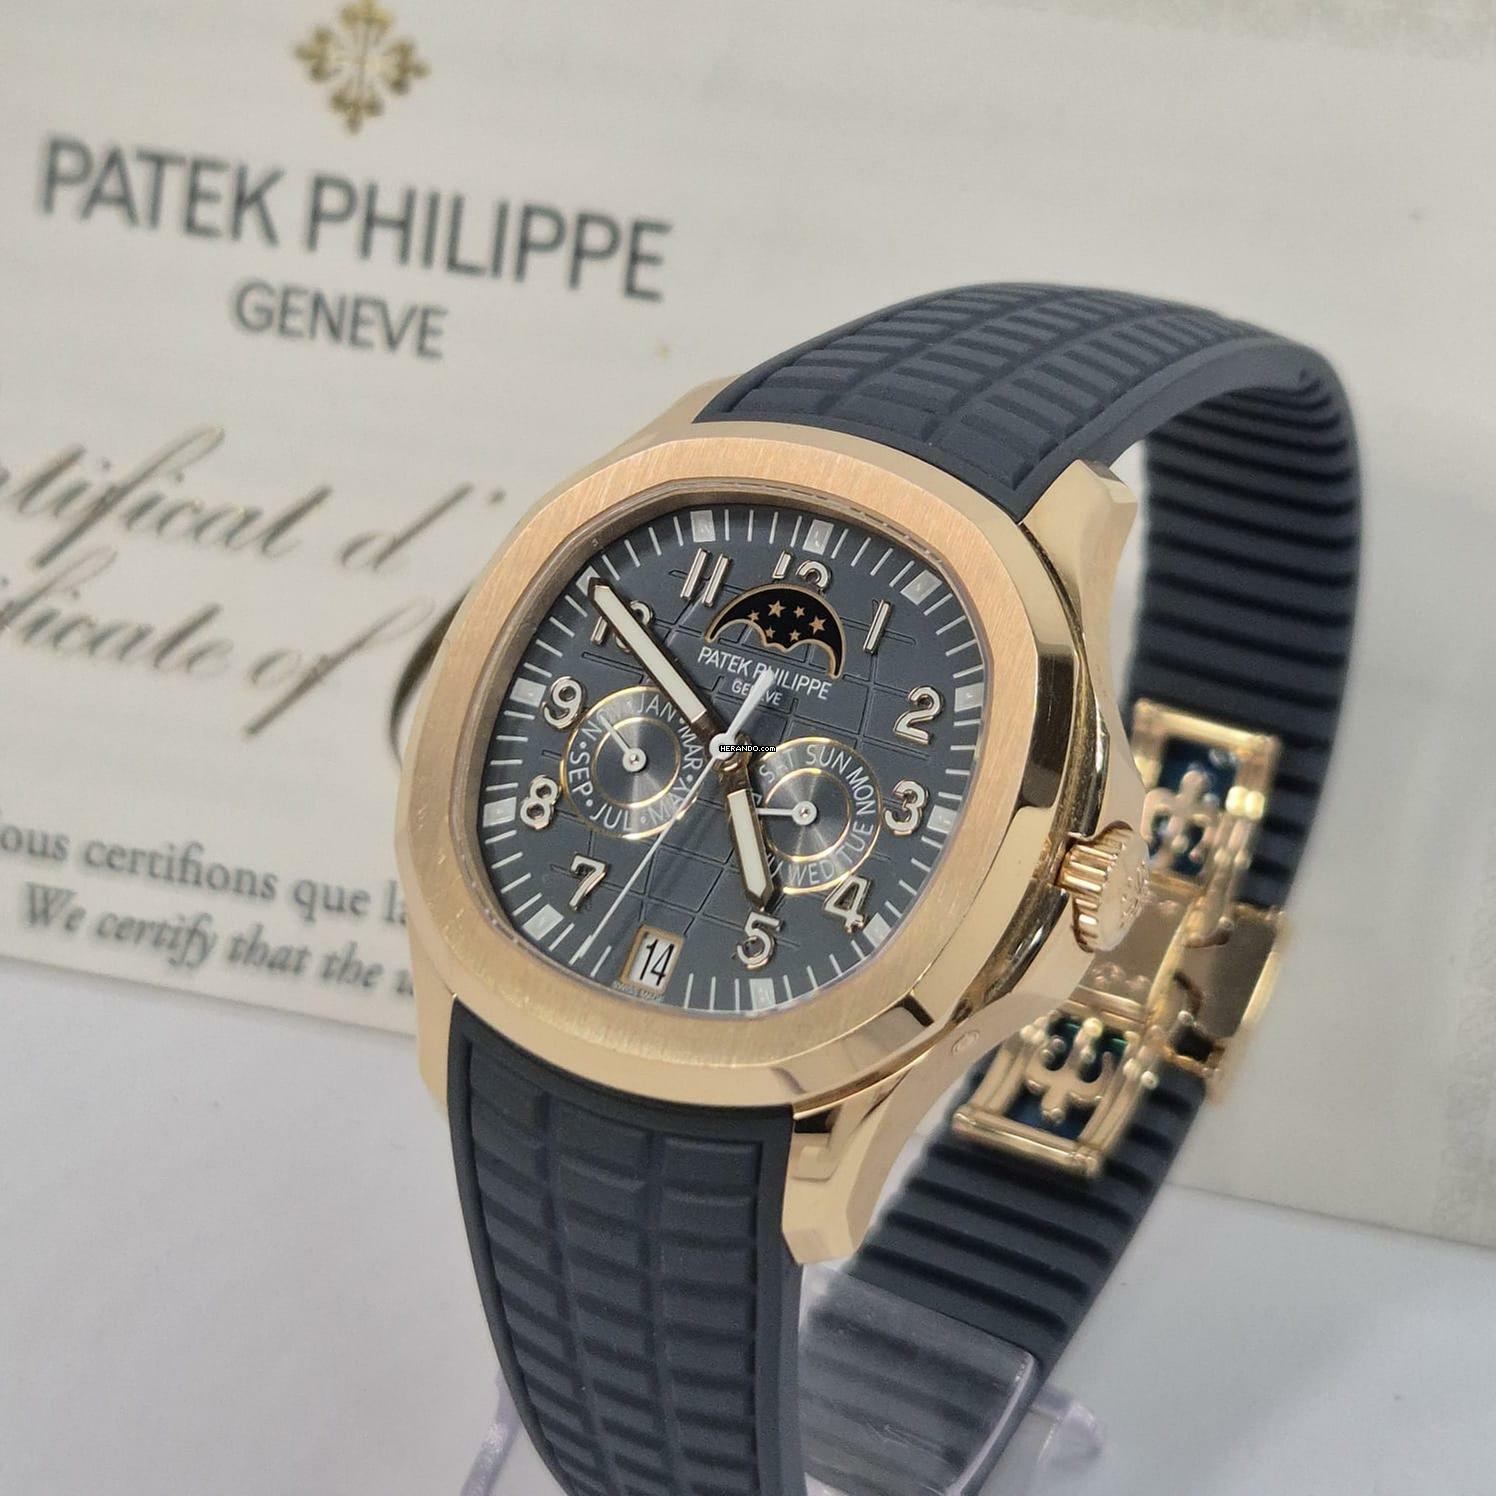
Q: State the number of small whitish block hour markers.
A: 11